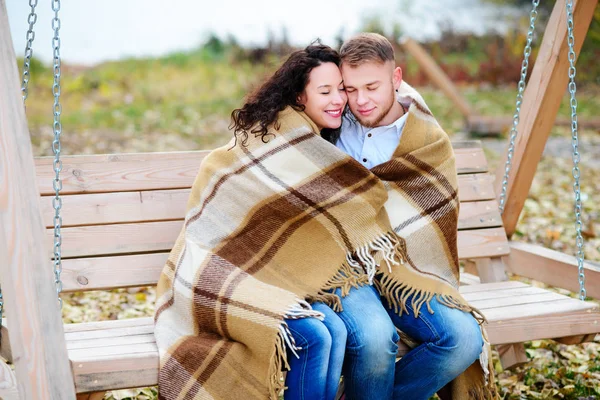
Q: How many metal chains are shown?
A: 4